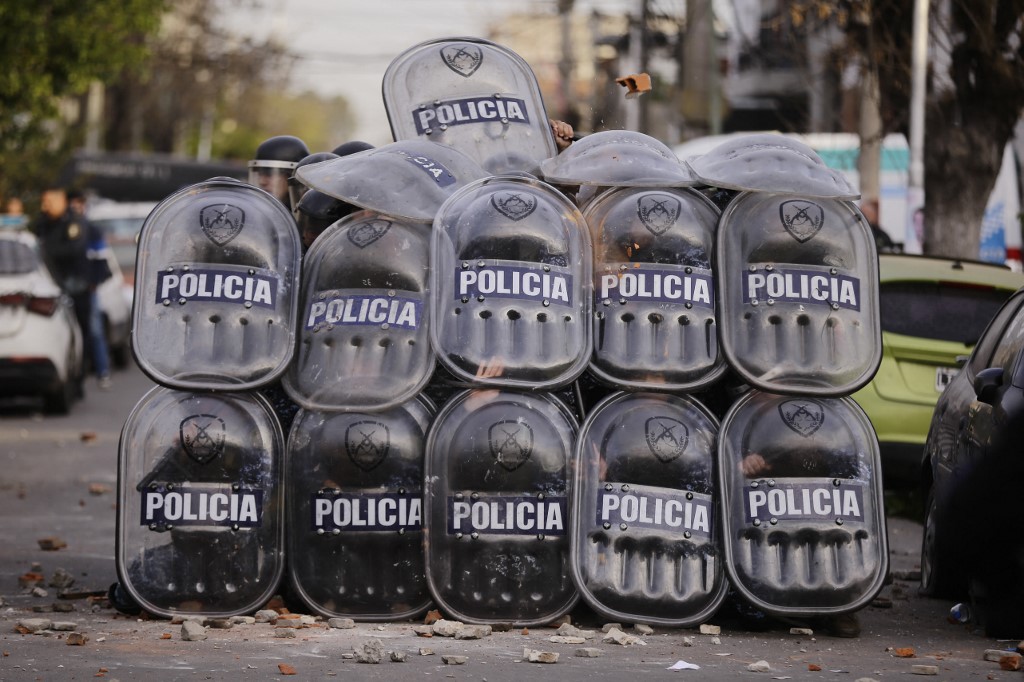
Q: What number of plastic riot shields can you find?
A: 14